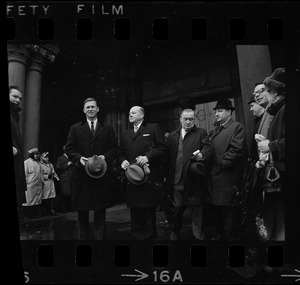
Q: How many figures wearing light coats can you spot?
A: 2